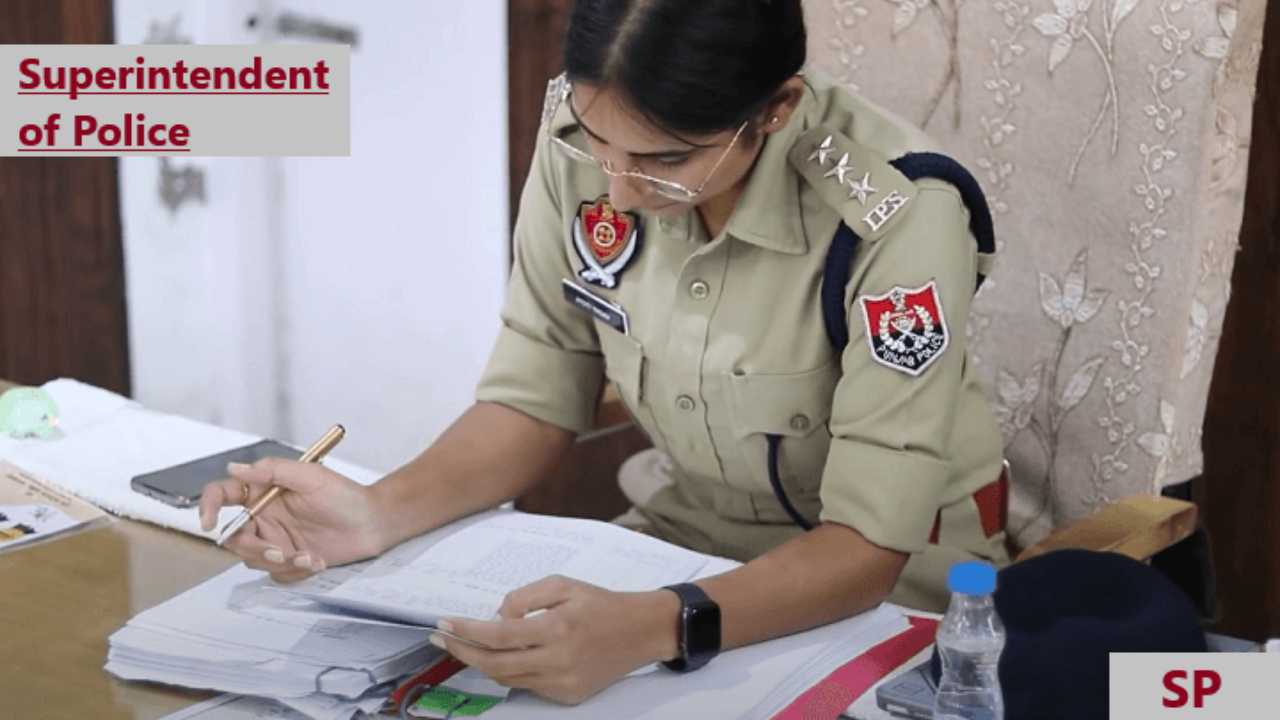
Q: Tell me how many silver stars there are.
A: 3